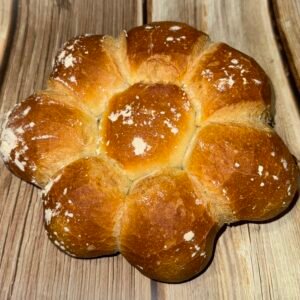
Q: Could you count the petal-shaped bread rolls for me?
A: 7